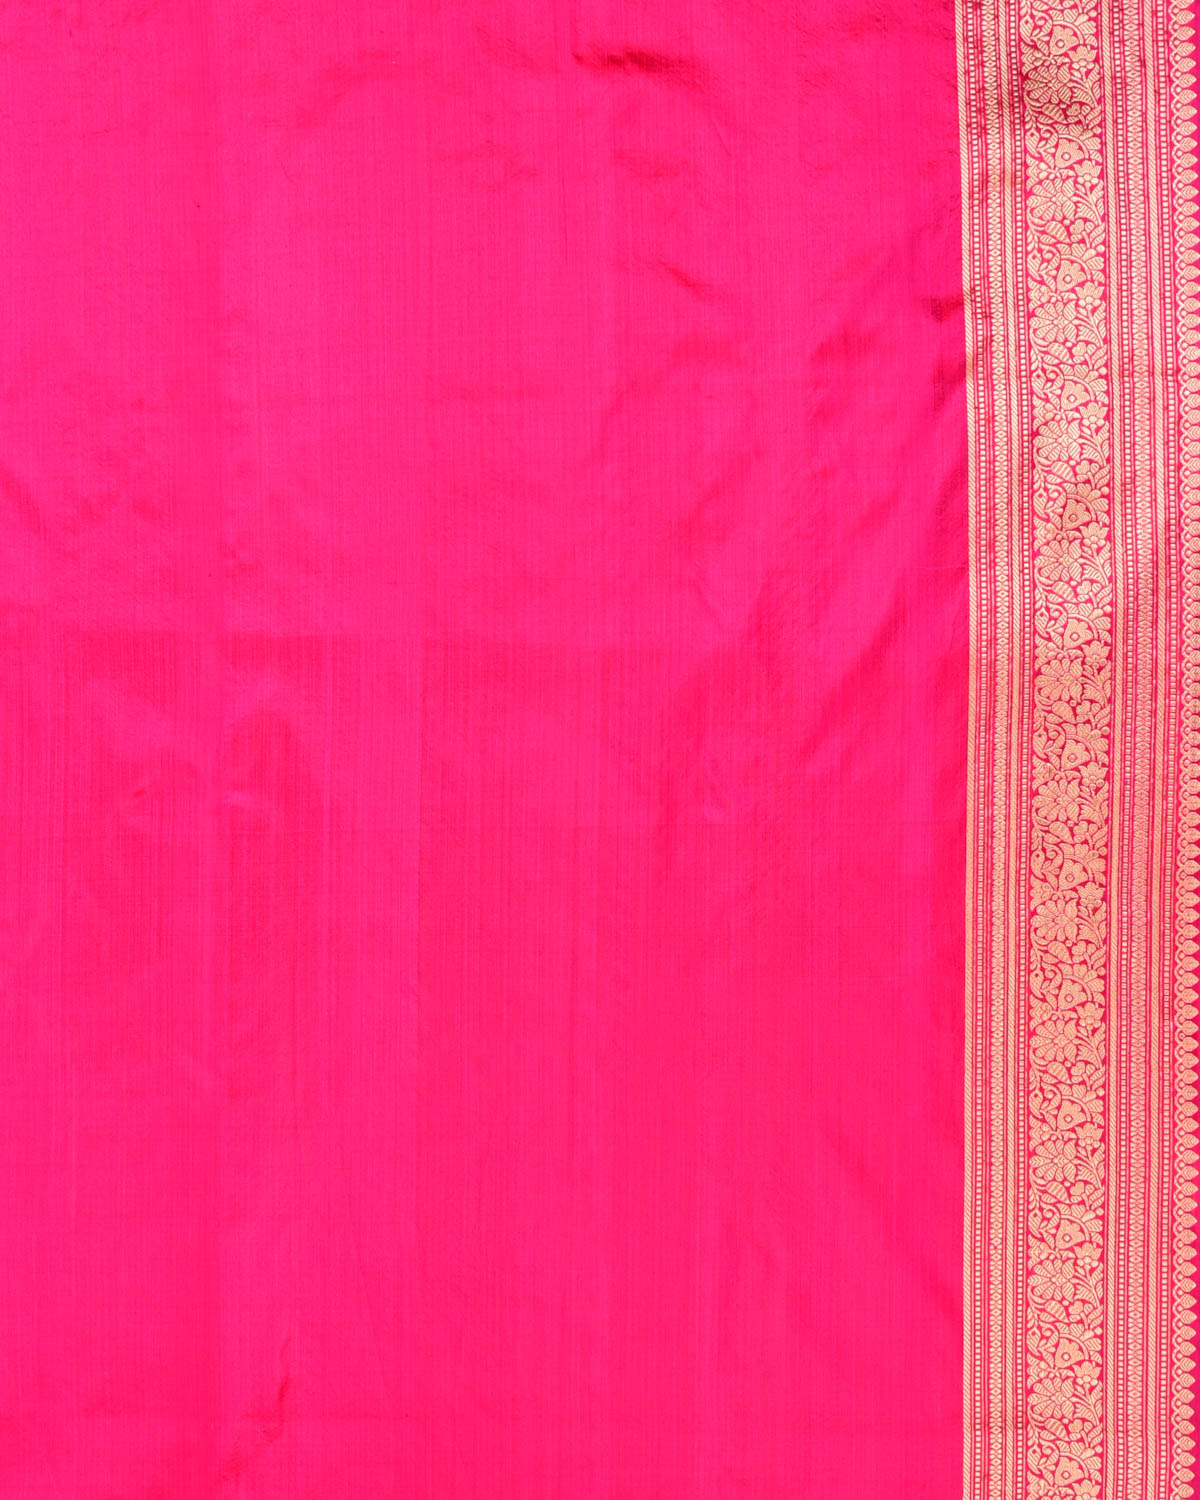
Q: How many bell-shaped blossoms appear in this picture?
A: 13